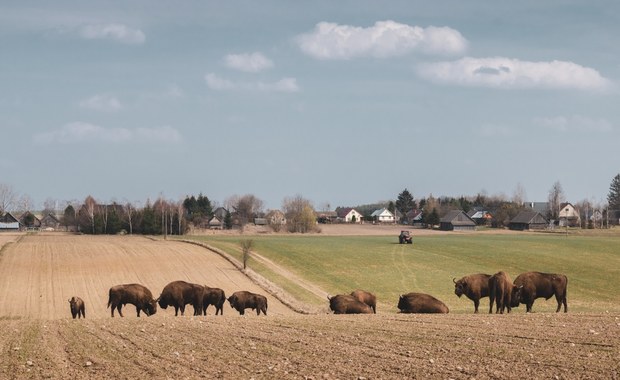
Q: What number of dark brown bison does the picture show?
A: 11